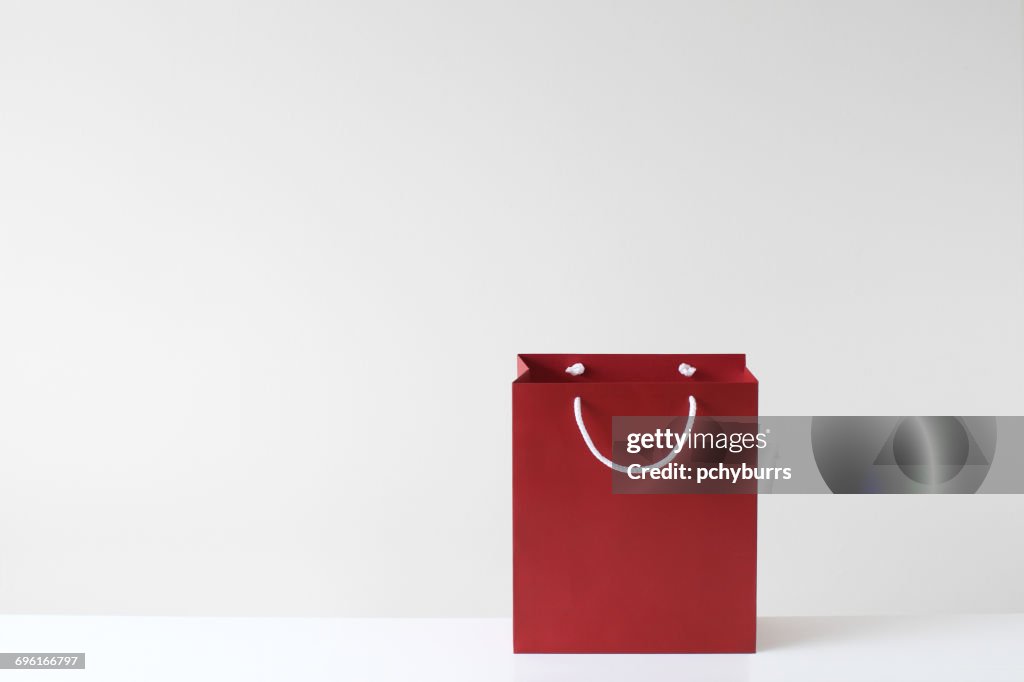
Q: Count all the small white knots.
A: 2